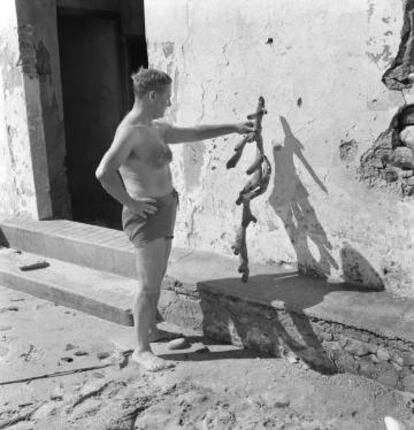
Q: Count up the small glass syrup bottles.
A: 0